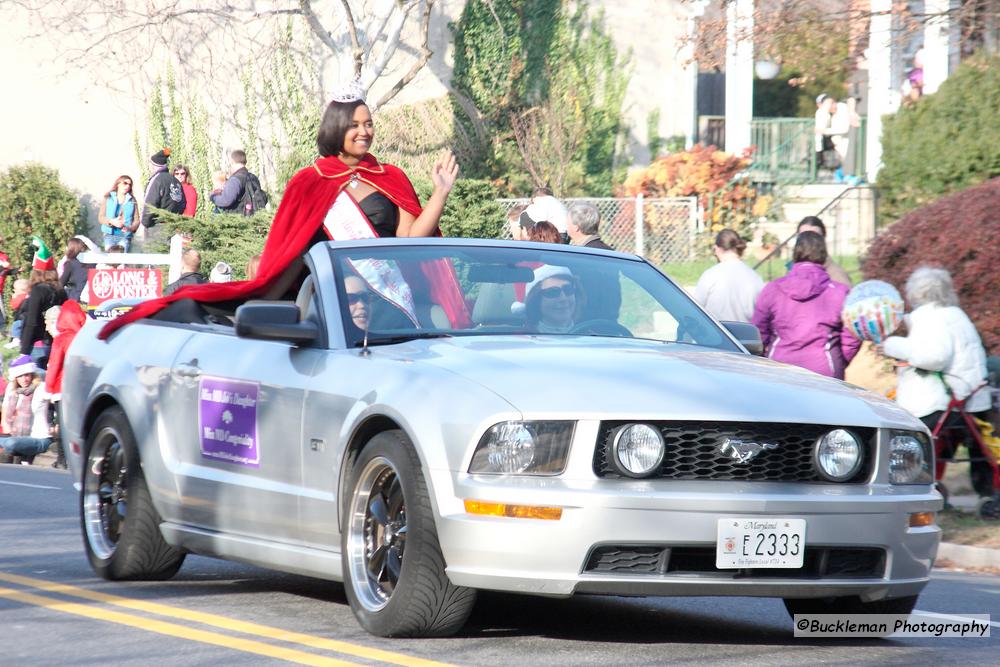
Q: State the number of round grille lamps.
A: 2